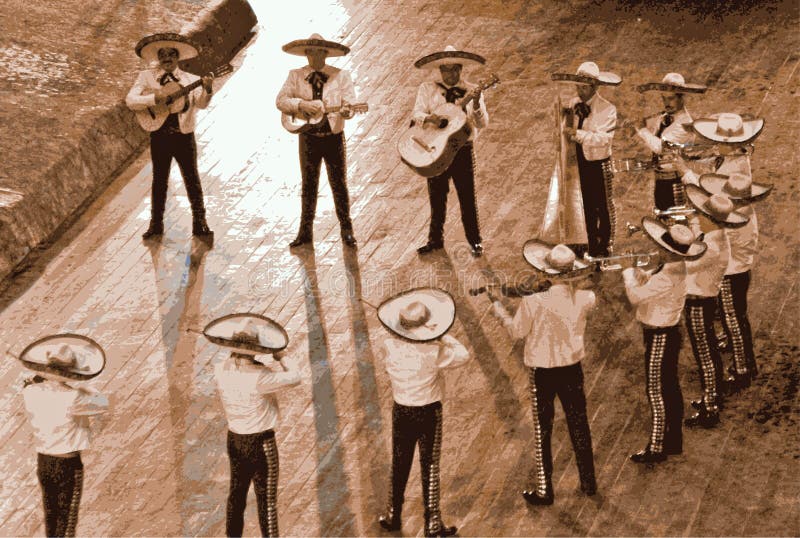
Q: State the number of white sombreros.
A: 13